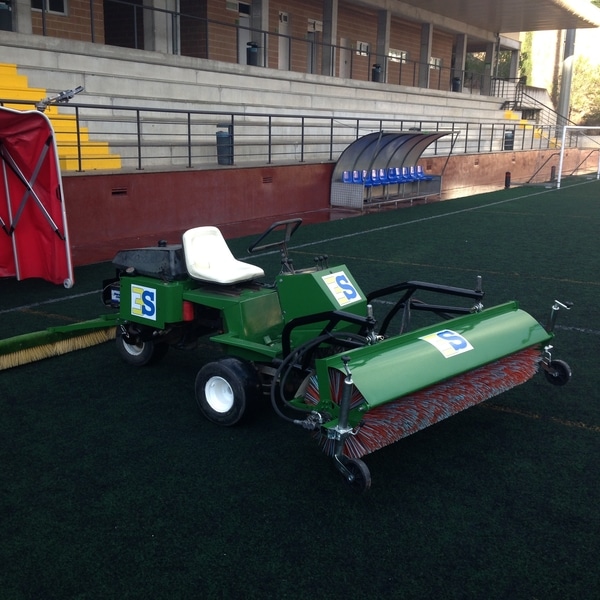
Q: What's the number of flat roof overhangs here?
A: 1